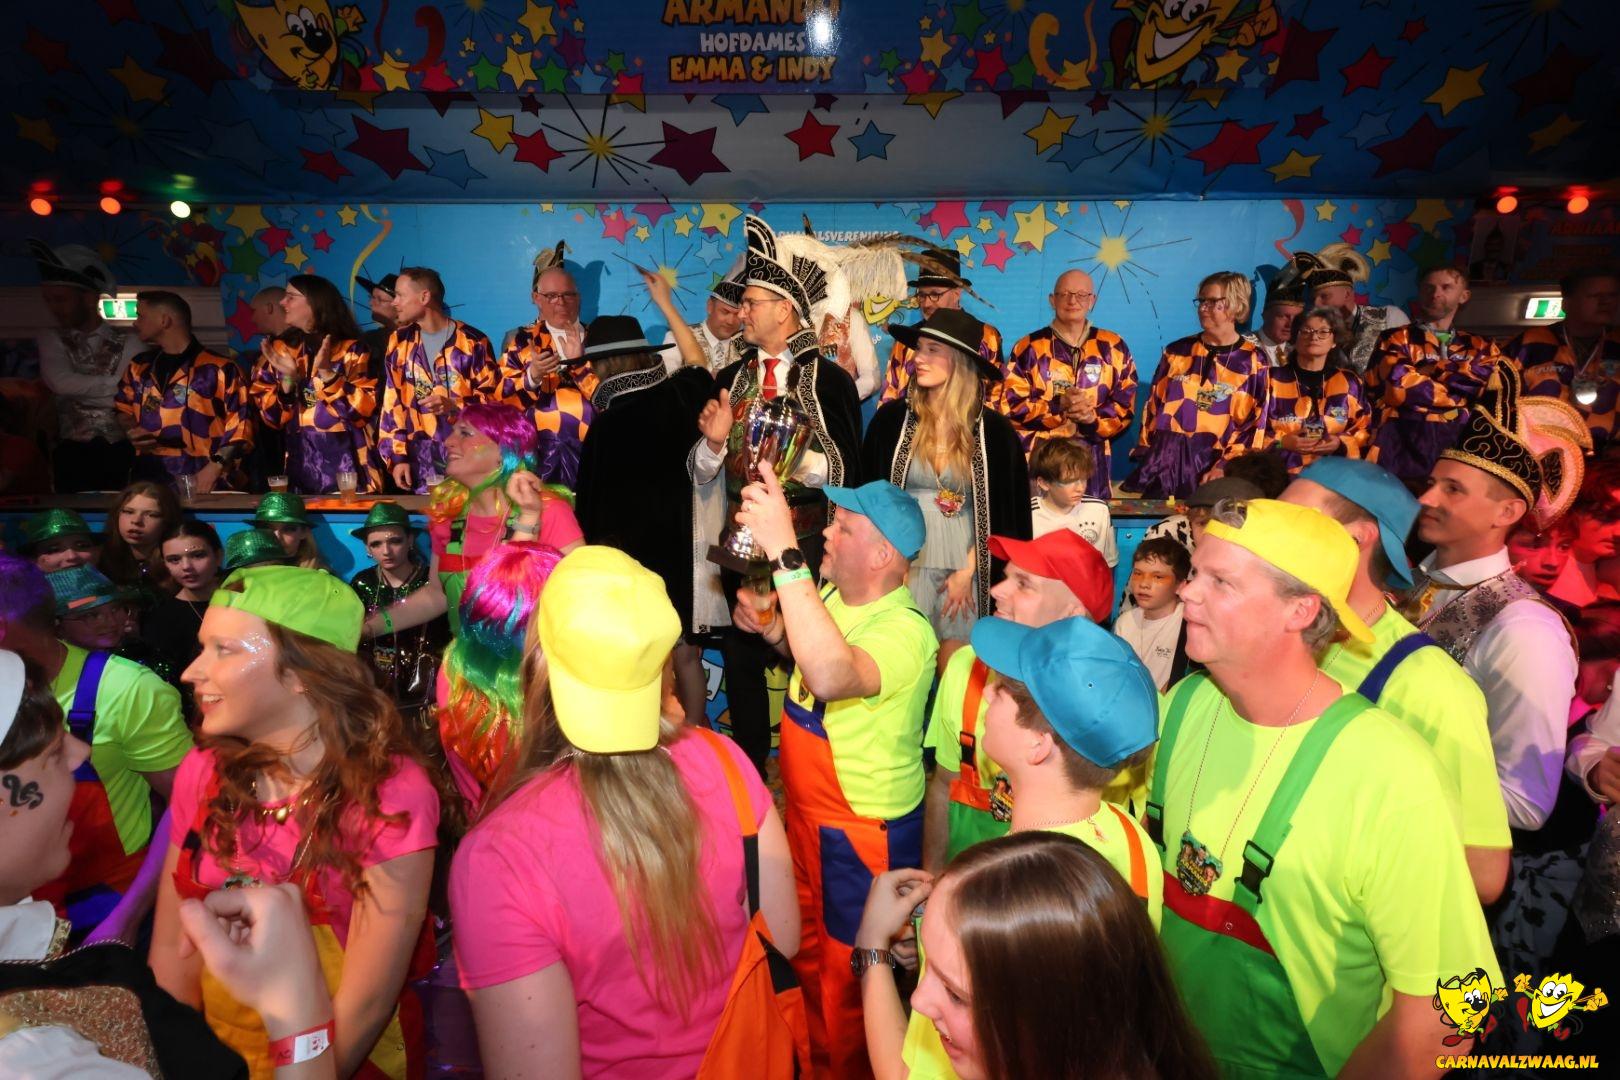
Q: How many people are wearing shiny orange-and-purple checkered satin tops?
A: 10